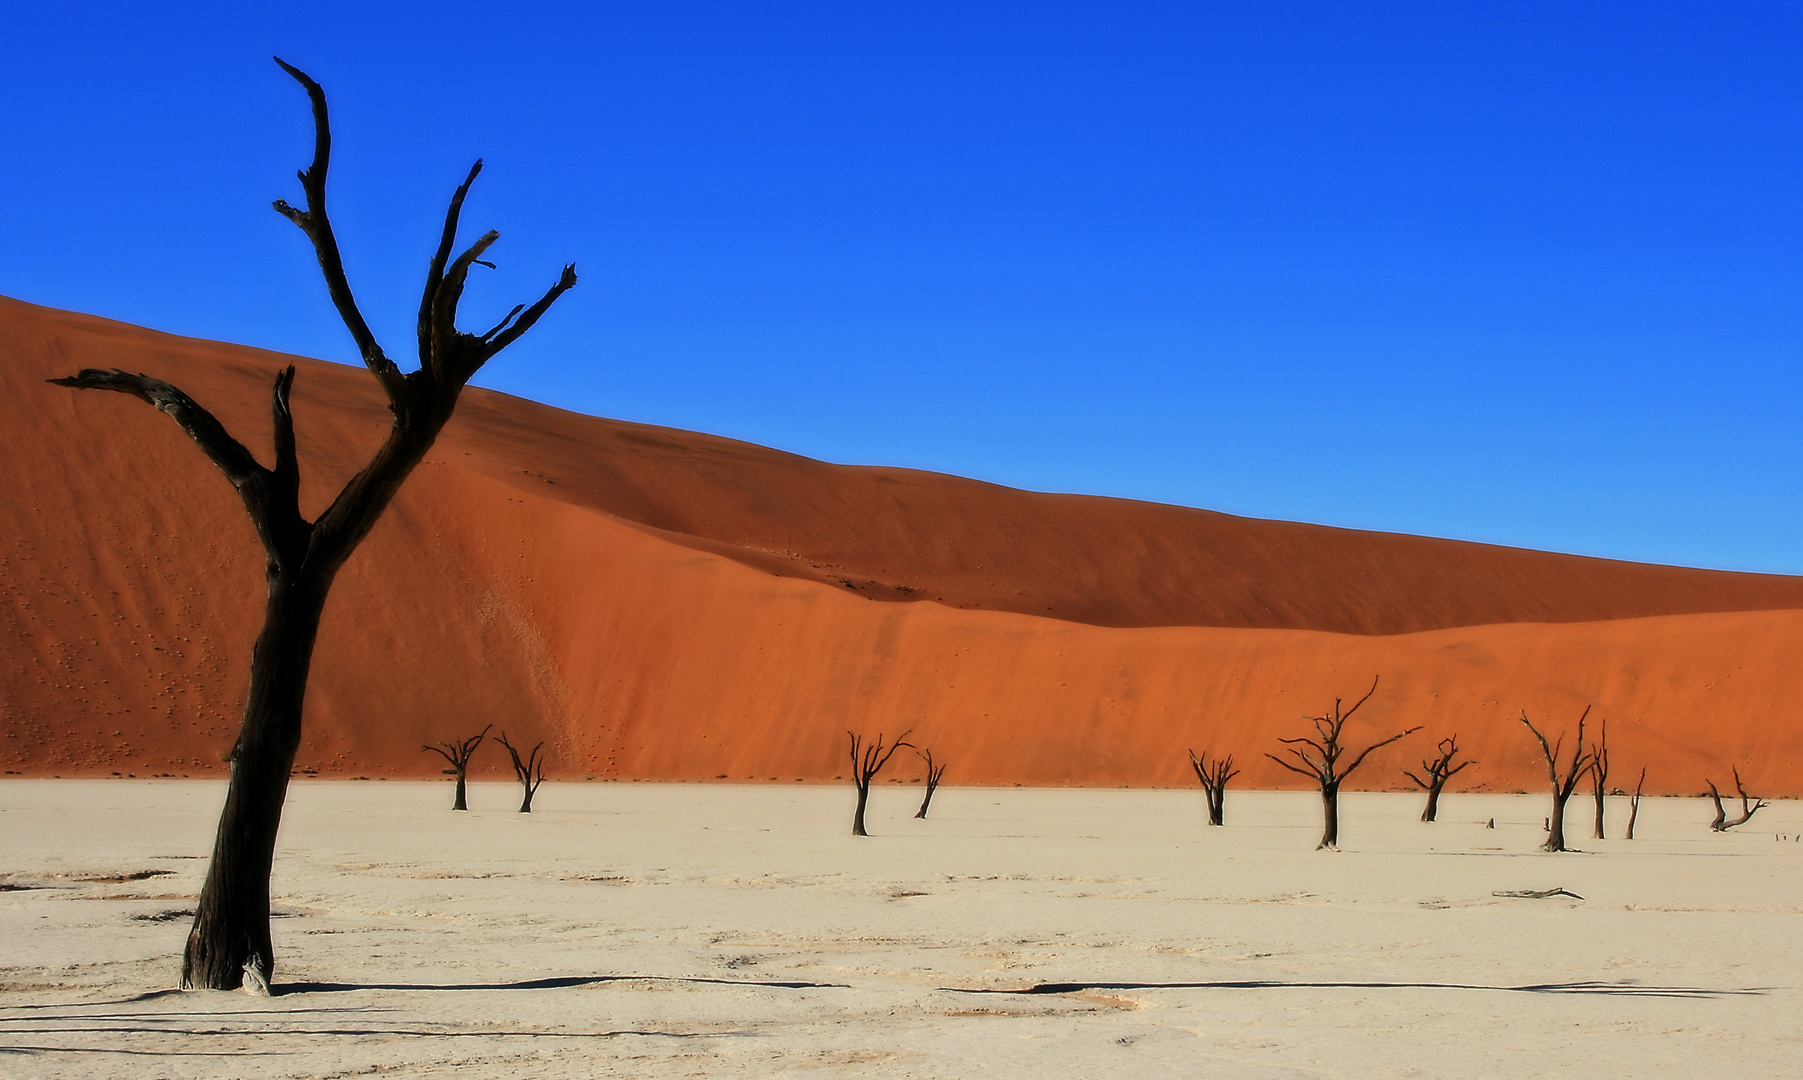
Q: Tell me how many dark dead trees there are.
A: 12